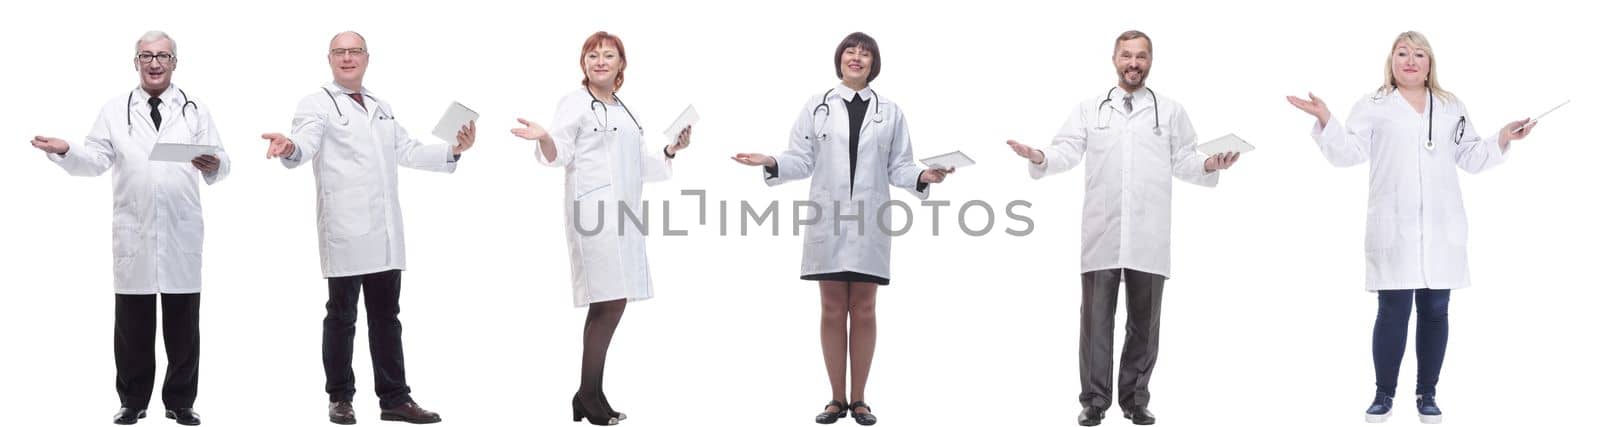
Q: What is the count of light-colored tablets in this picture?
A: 6